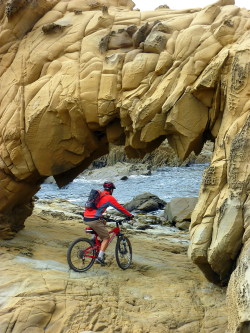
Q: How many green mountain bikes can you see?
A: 0